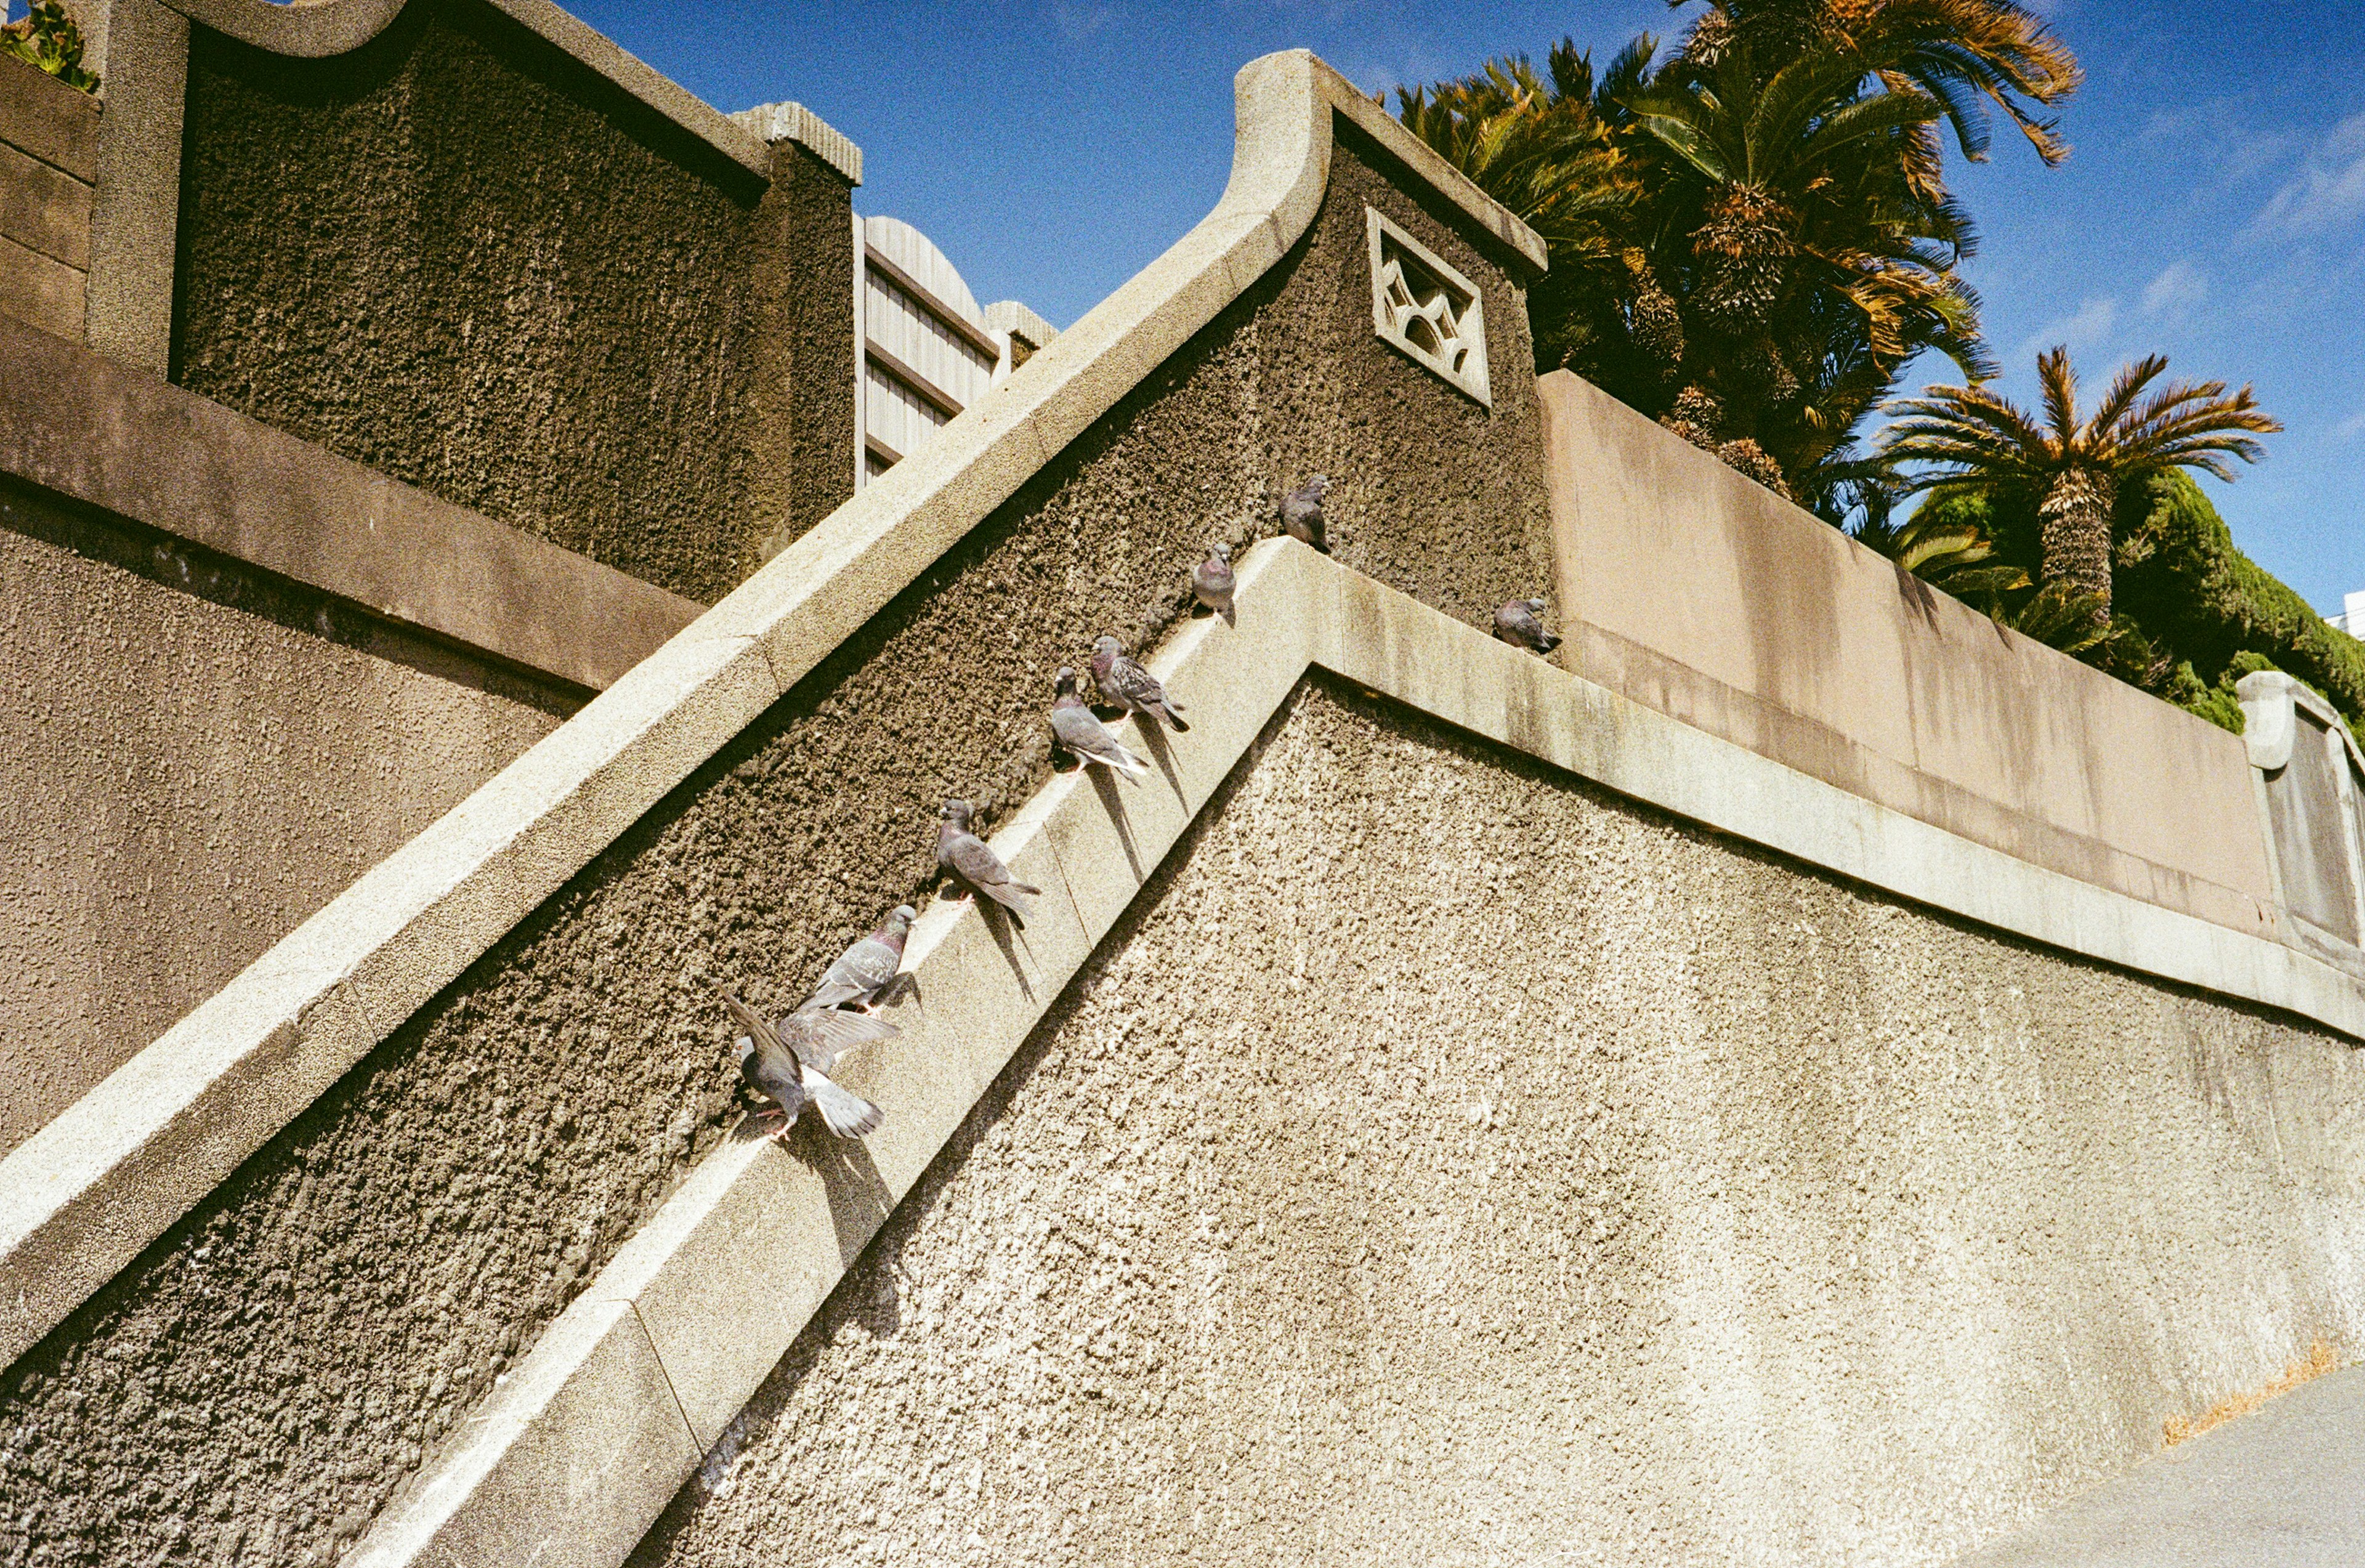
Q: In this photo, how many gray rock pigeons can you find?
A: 8